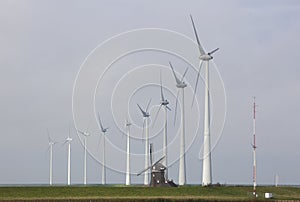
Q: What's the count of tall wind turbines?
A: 9